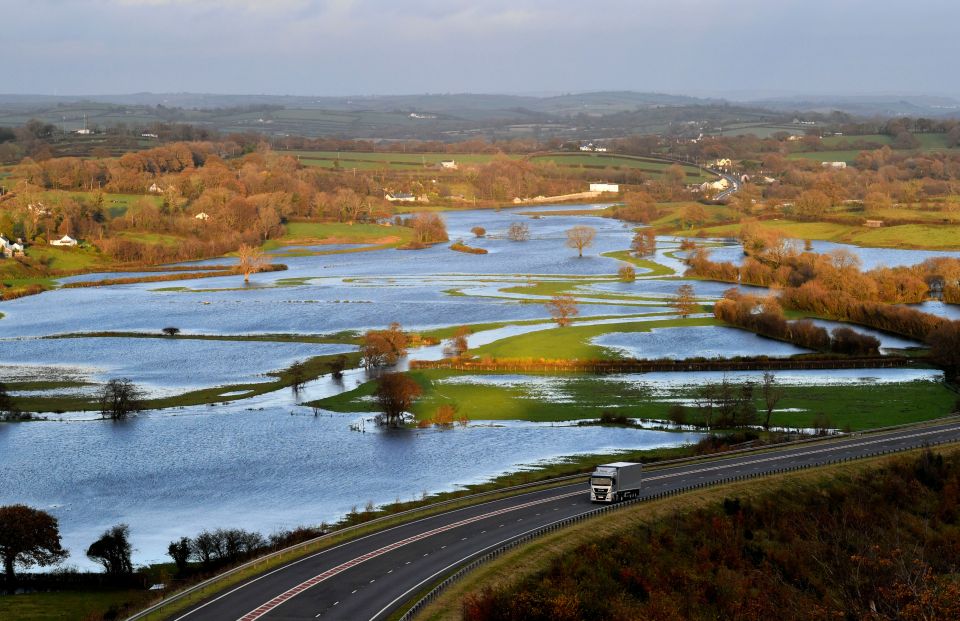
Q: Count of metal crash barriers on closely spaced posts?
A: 1